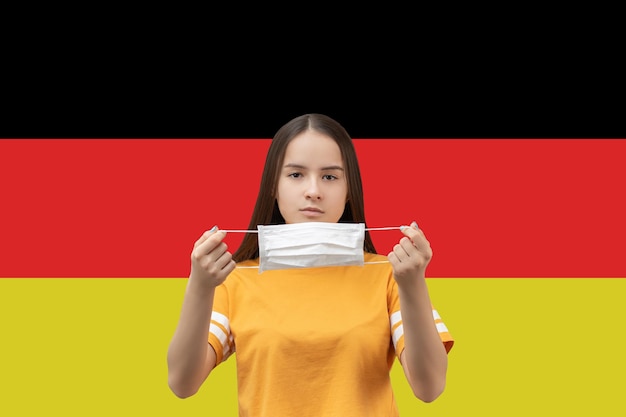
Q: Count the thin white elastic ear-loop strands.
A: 4